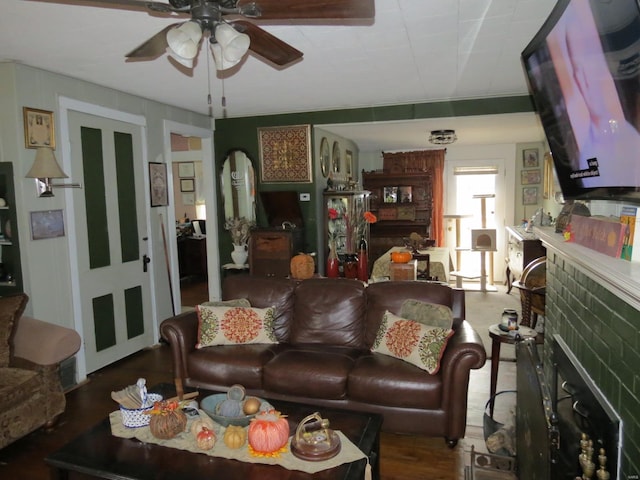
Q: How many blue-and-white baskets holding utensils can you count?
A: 1